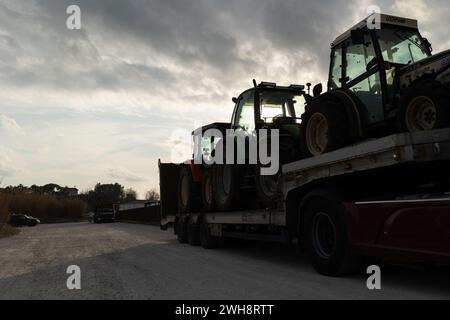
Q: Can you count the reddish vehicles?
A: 3